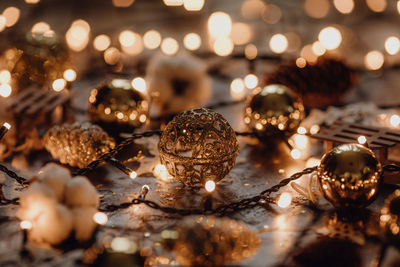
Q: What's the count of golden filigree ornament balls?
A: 1